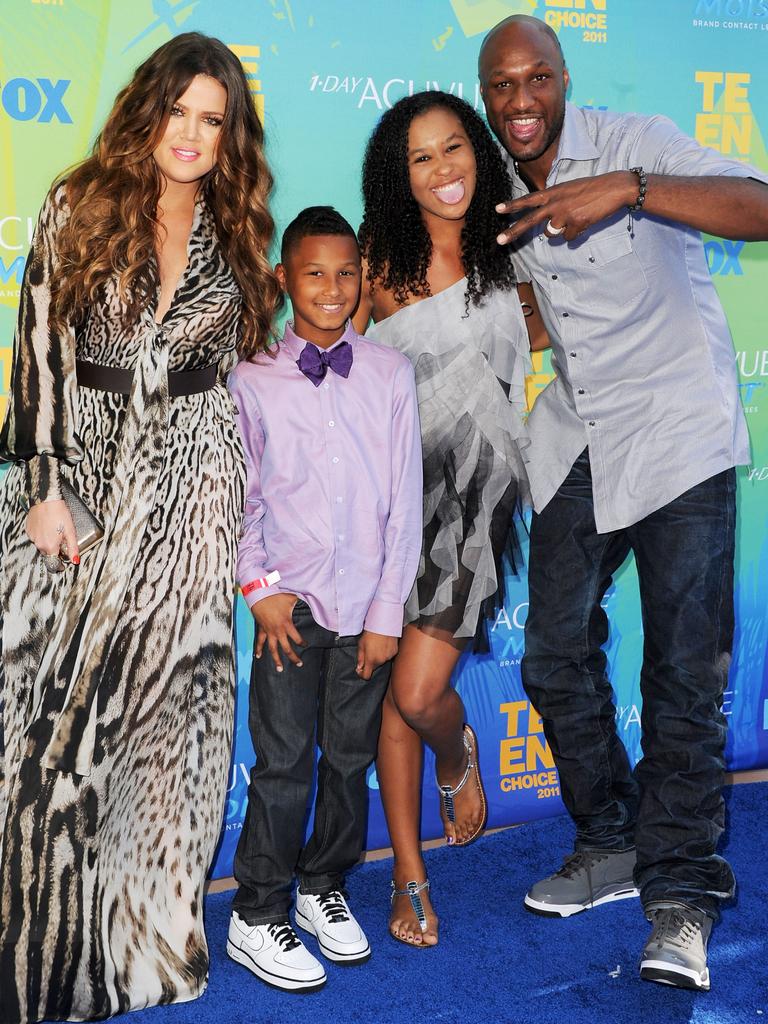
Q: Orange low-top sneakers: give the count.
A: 0